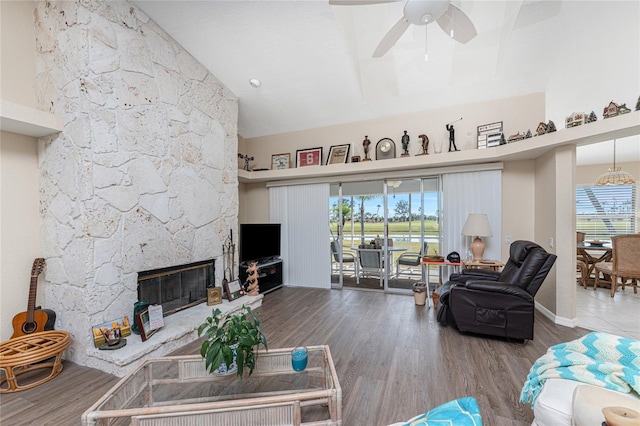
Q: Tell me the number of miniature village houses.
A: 4